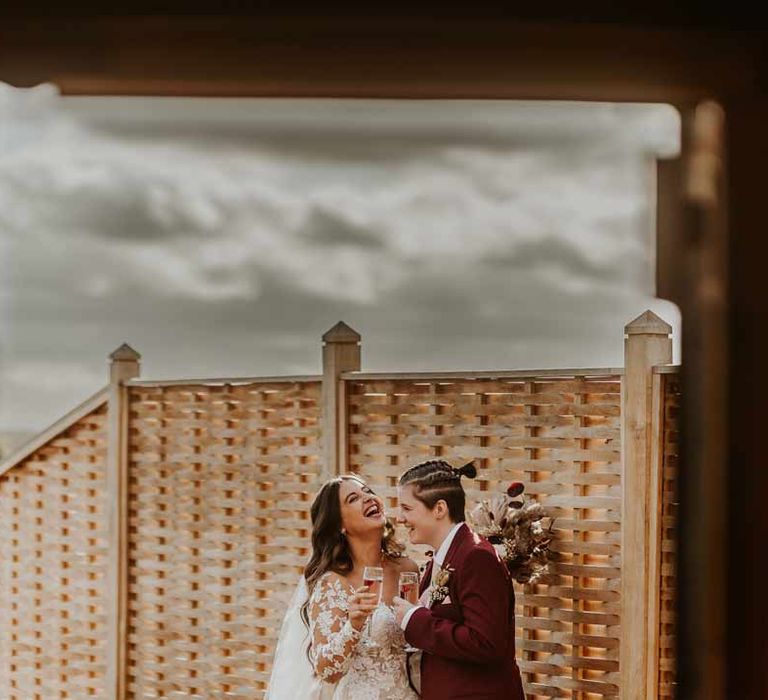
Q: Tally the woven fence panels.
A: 4